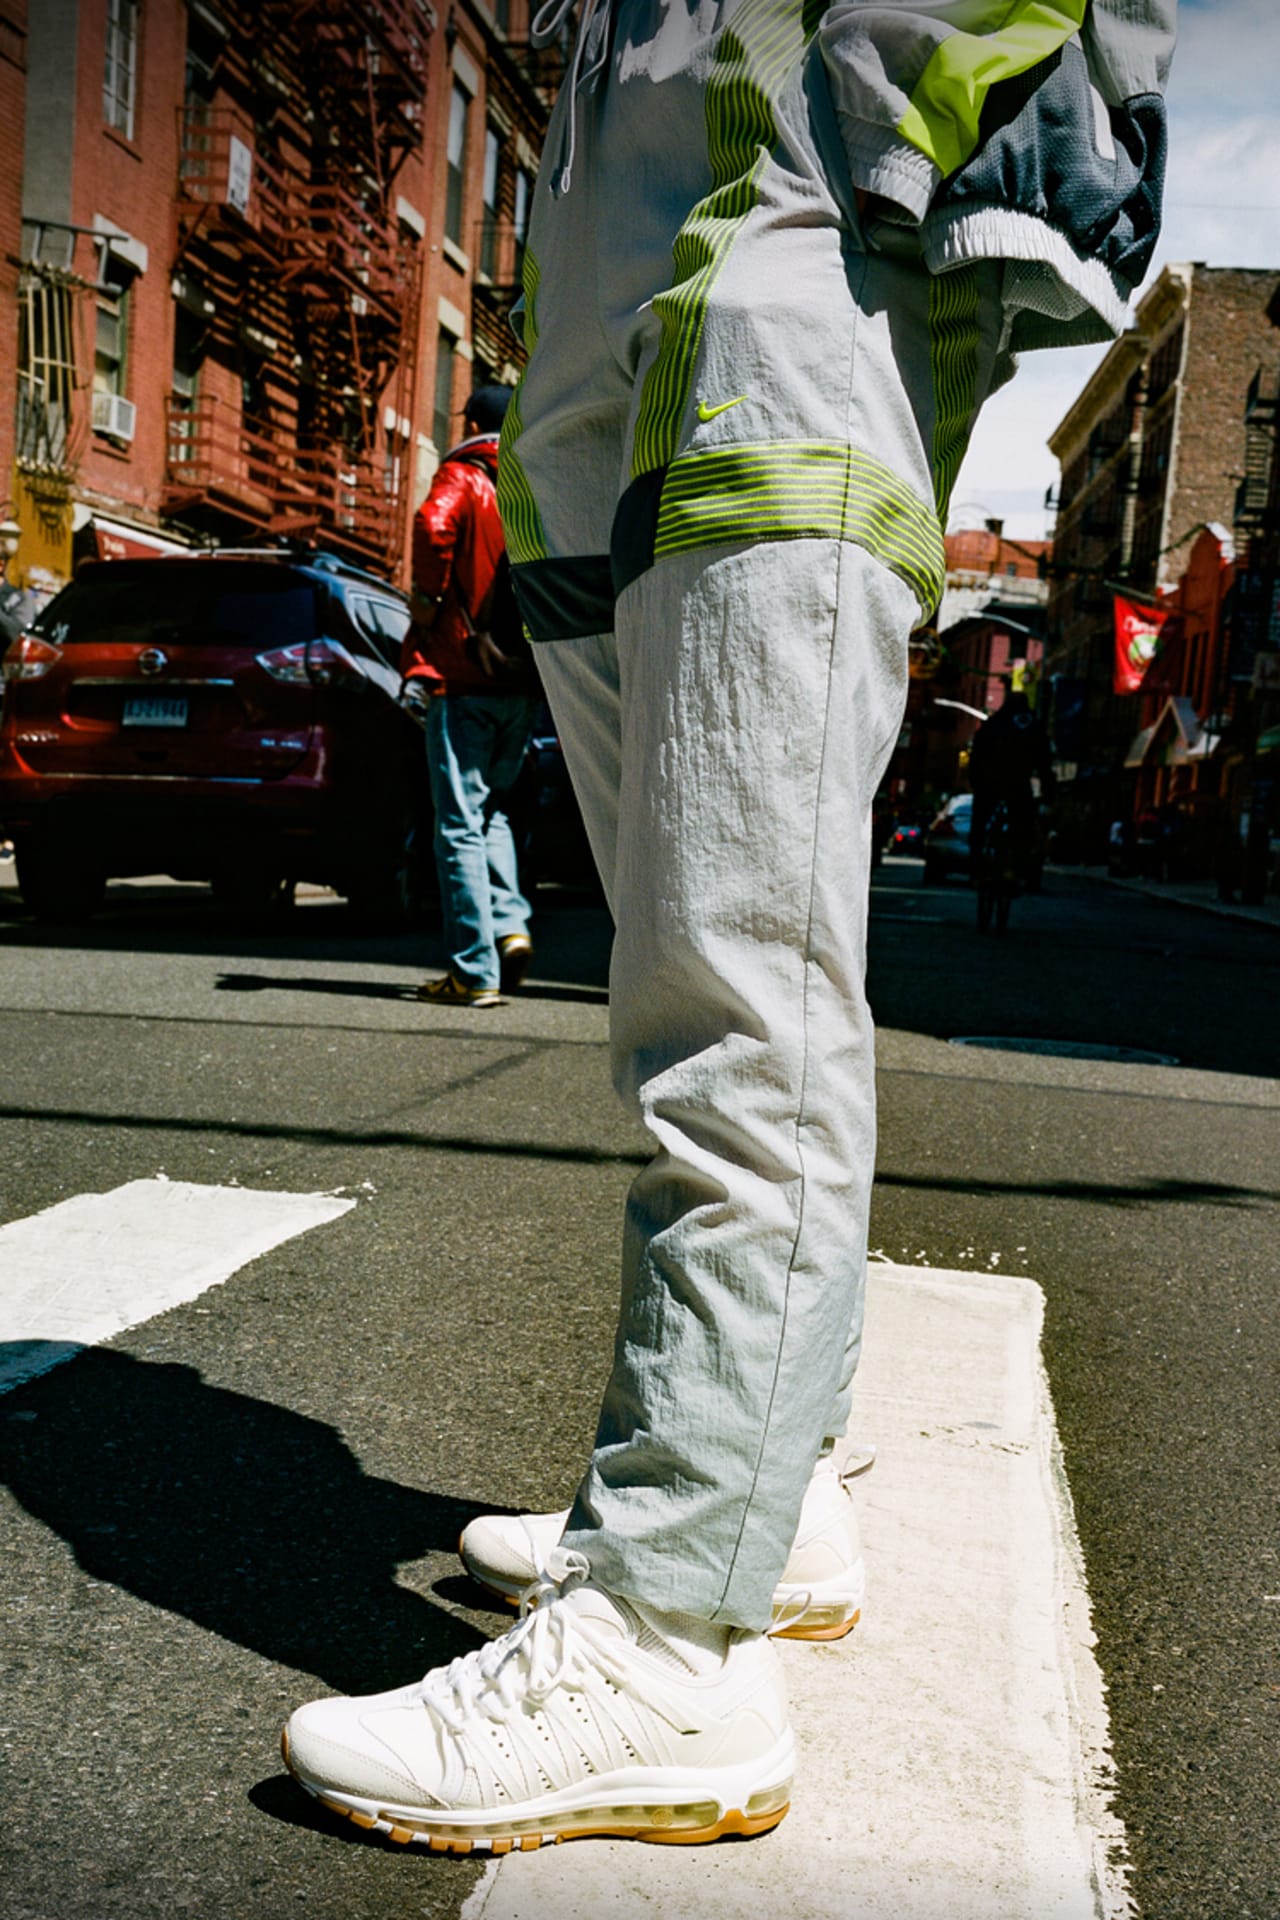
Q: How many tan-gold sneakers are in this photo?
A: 2